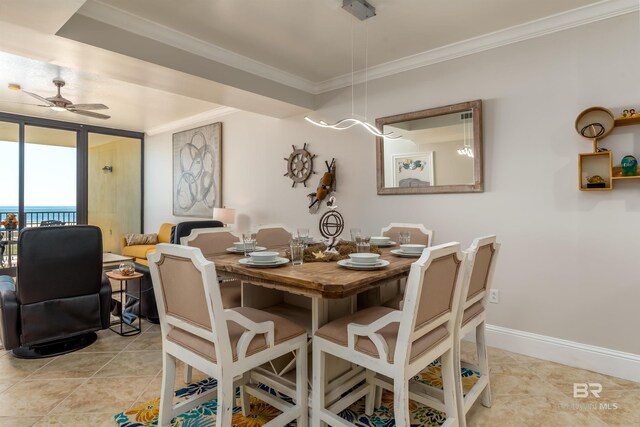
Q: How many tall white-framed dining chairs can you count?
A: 6